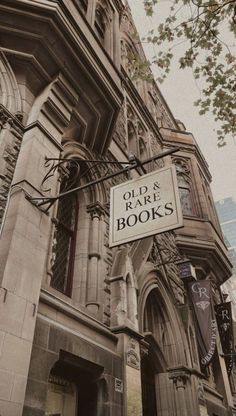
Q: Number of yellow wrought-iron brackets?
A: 0